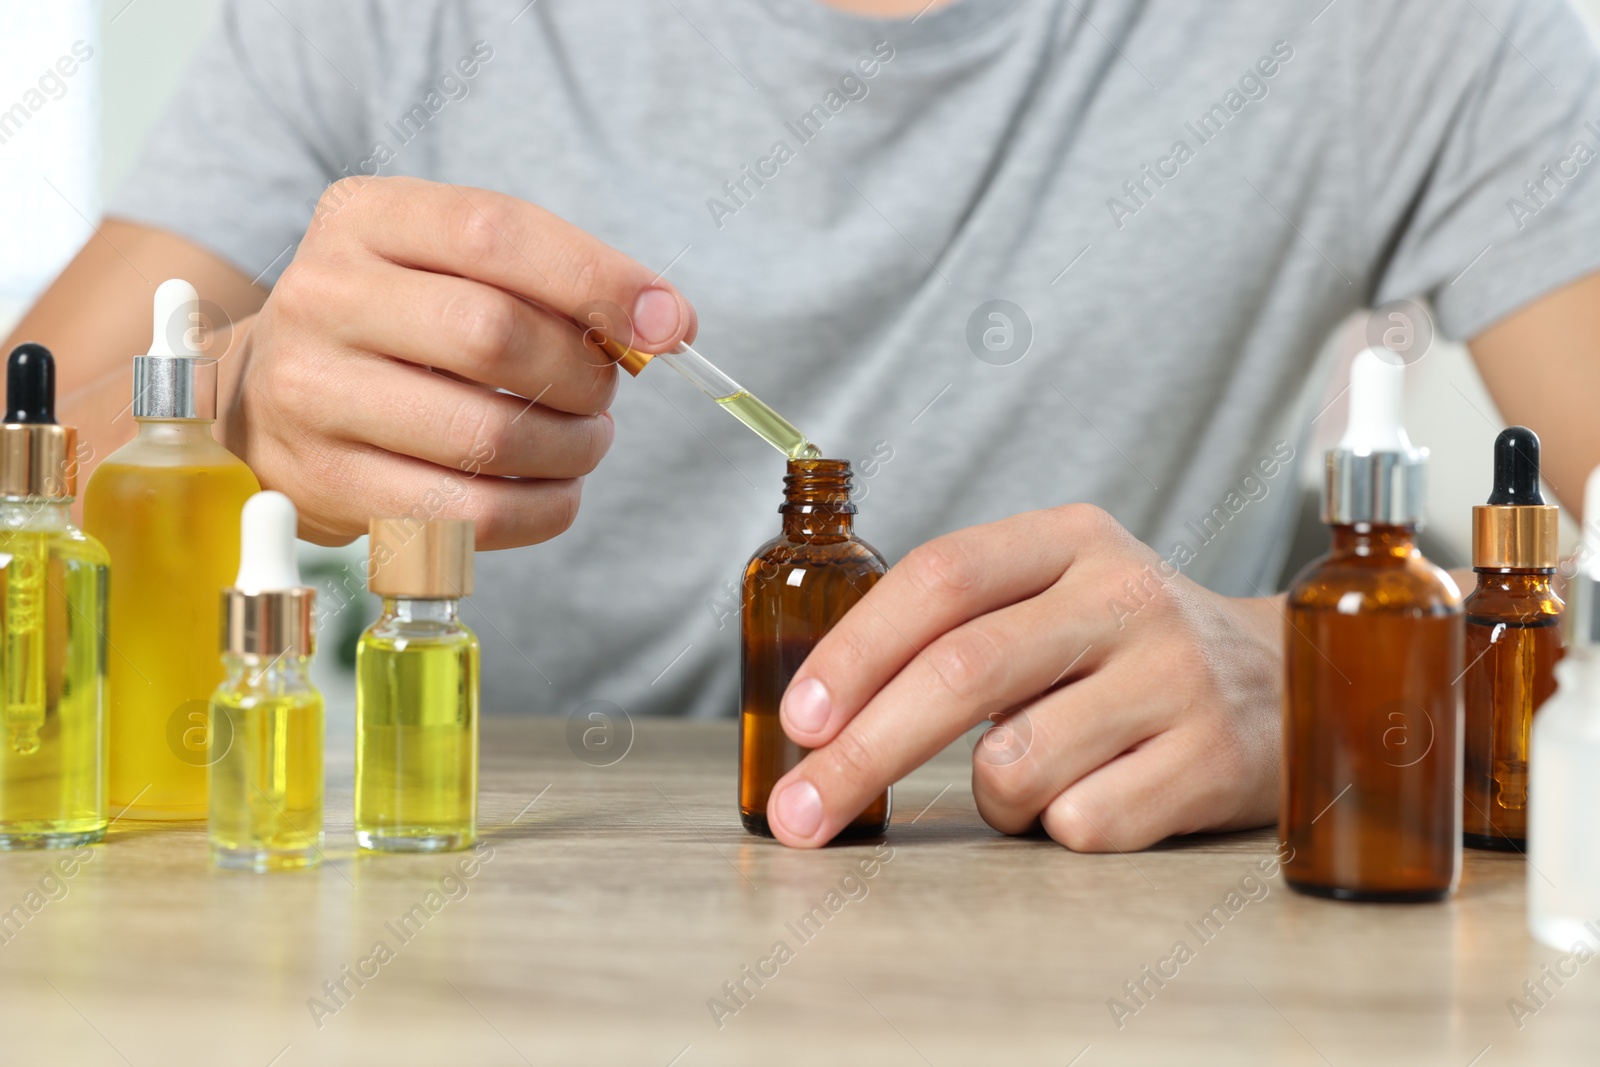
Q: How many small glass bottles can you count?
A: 8